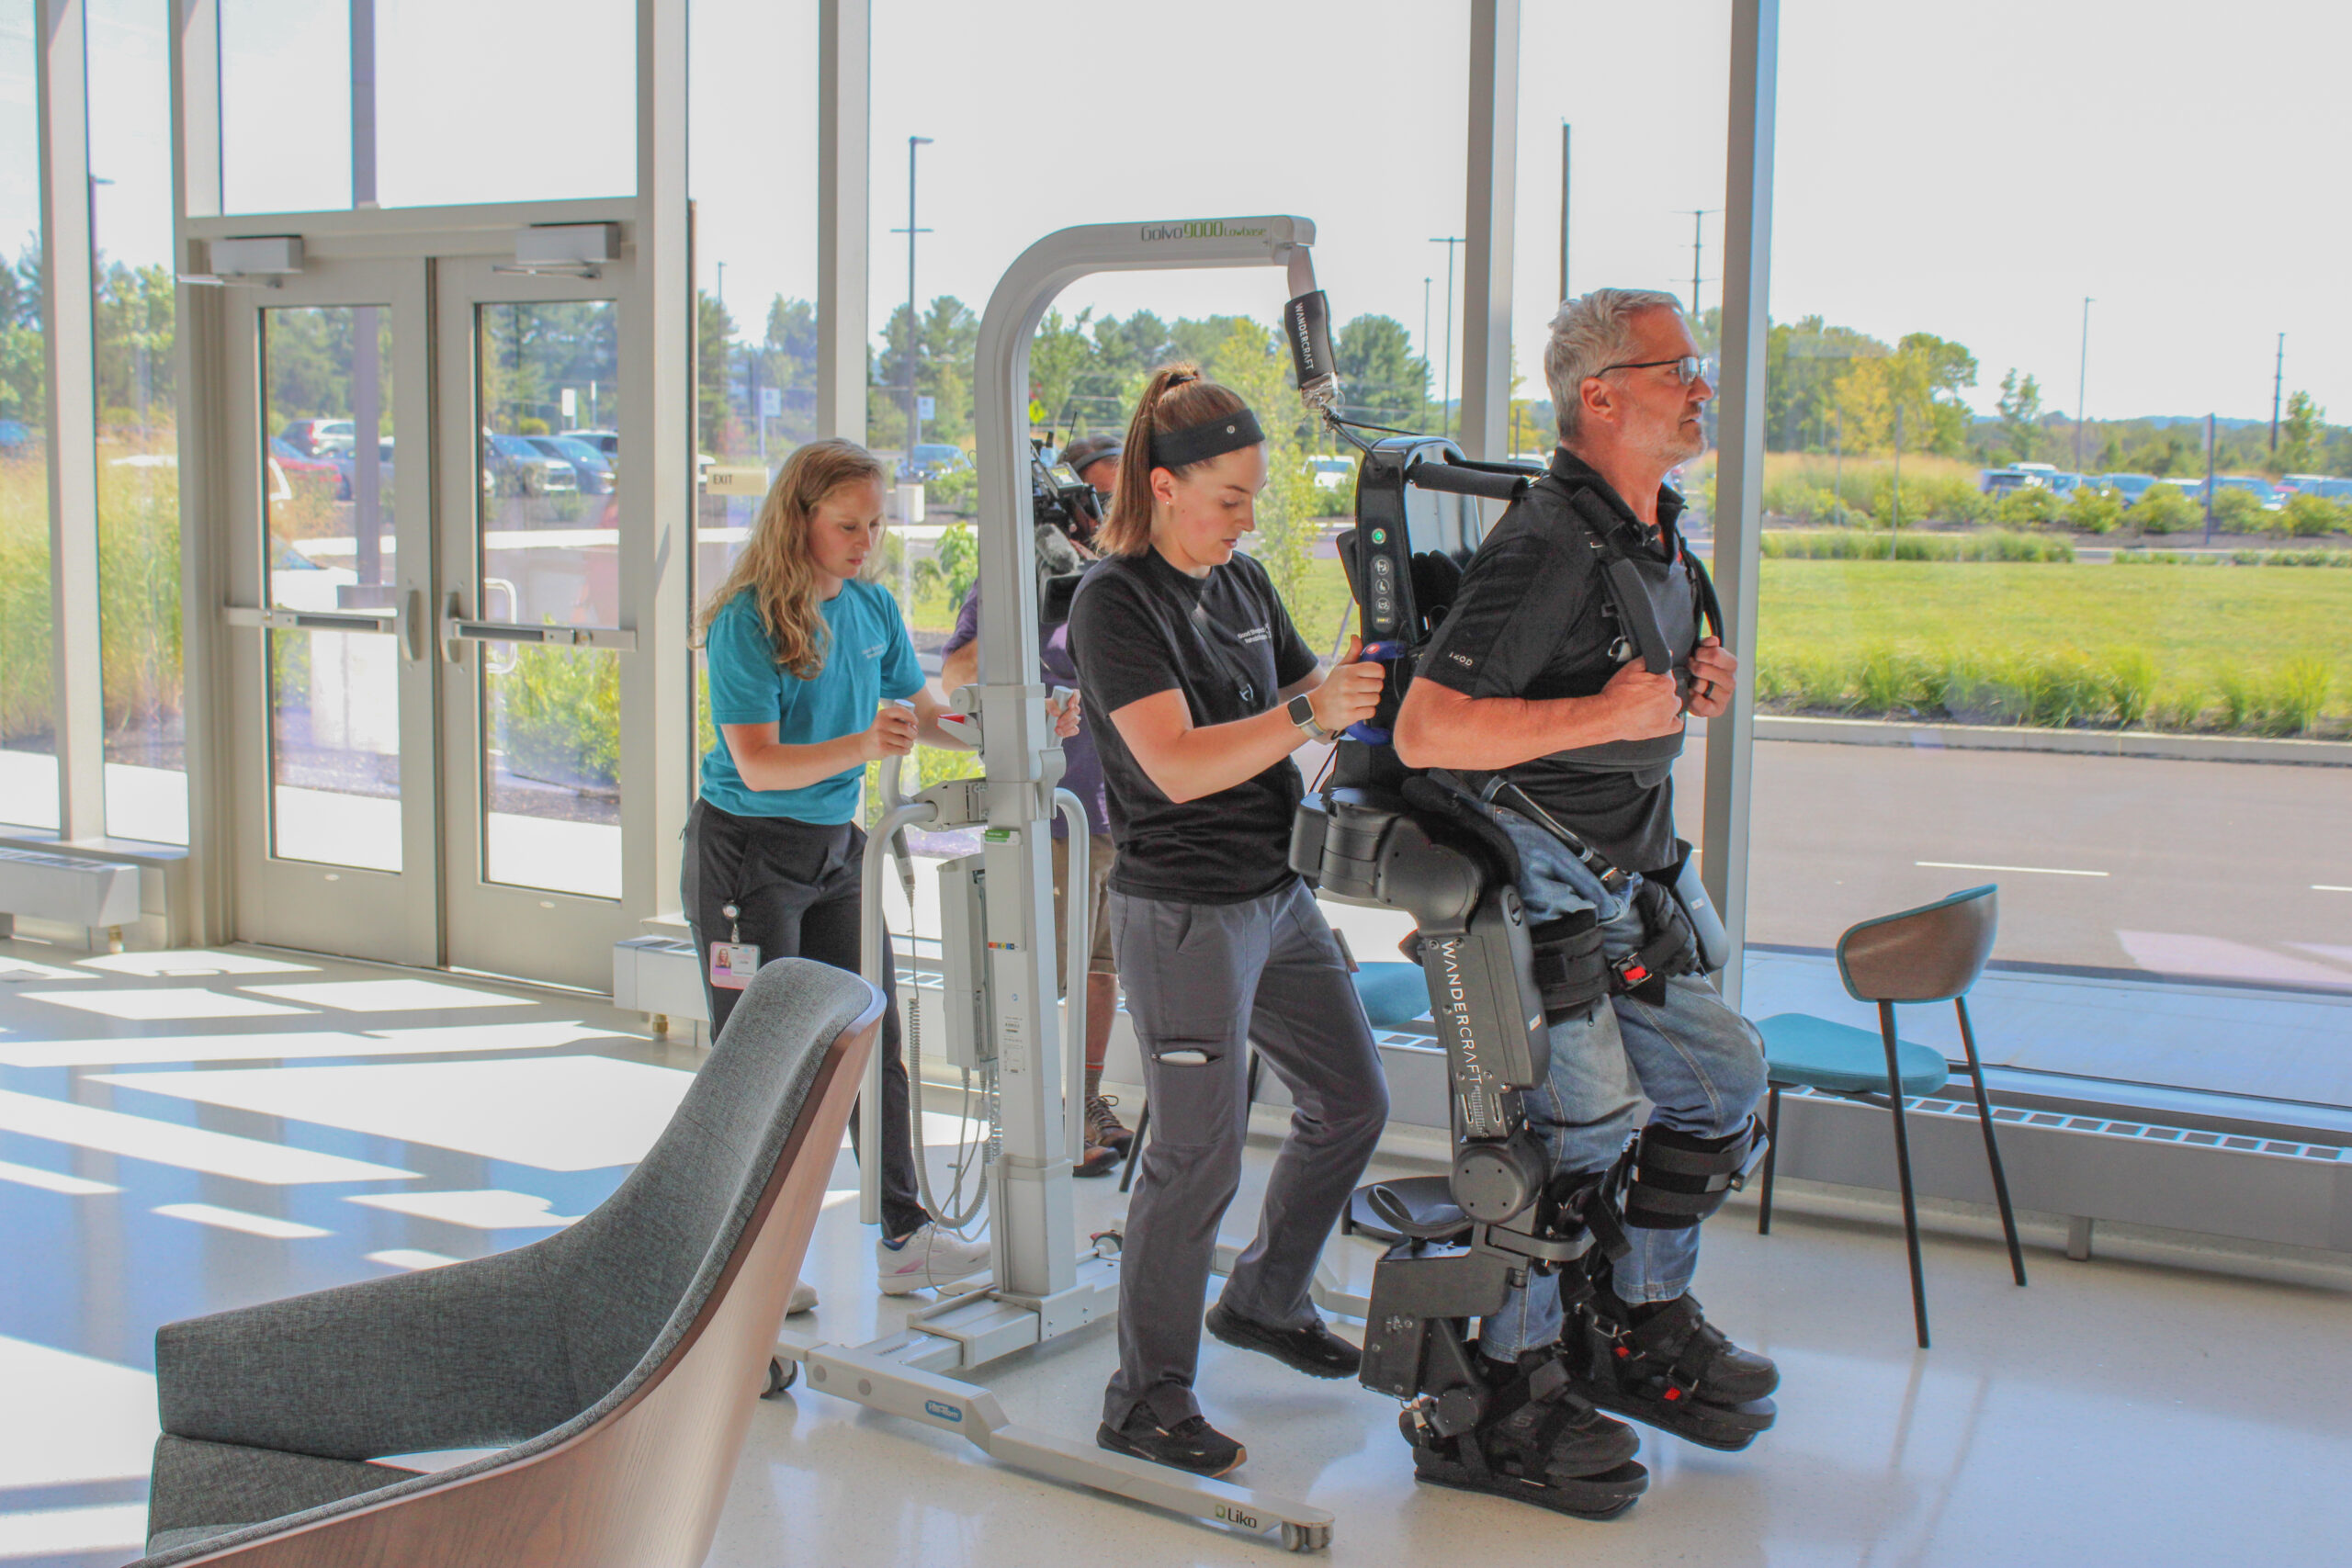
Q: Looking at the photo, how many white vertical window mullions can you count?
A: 6